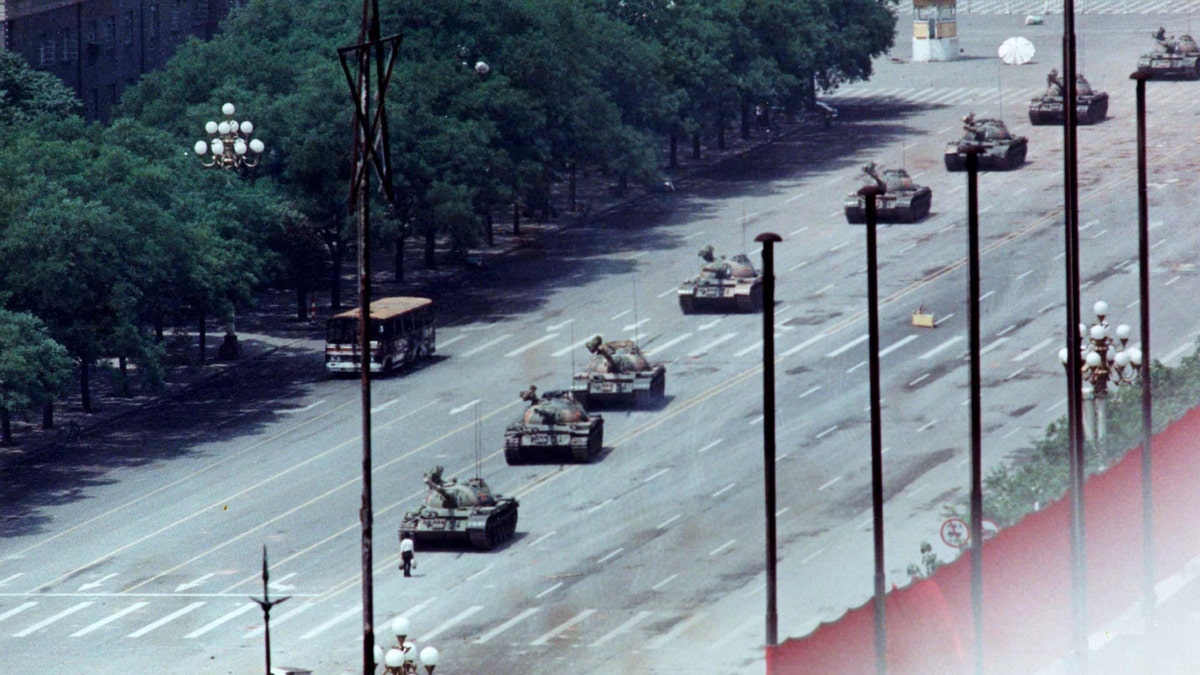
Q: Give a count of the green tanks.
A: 8